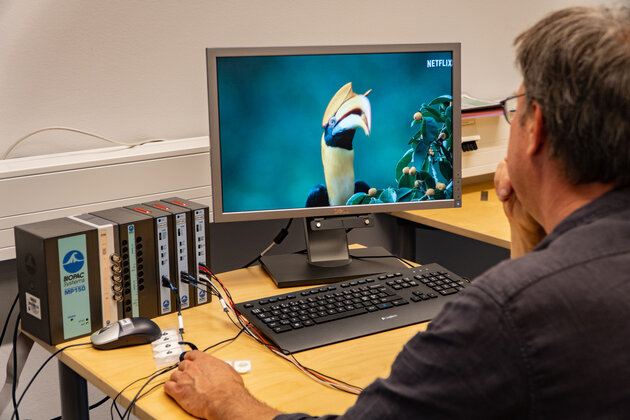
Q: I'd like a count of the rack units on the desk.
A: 6